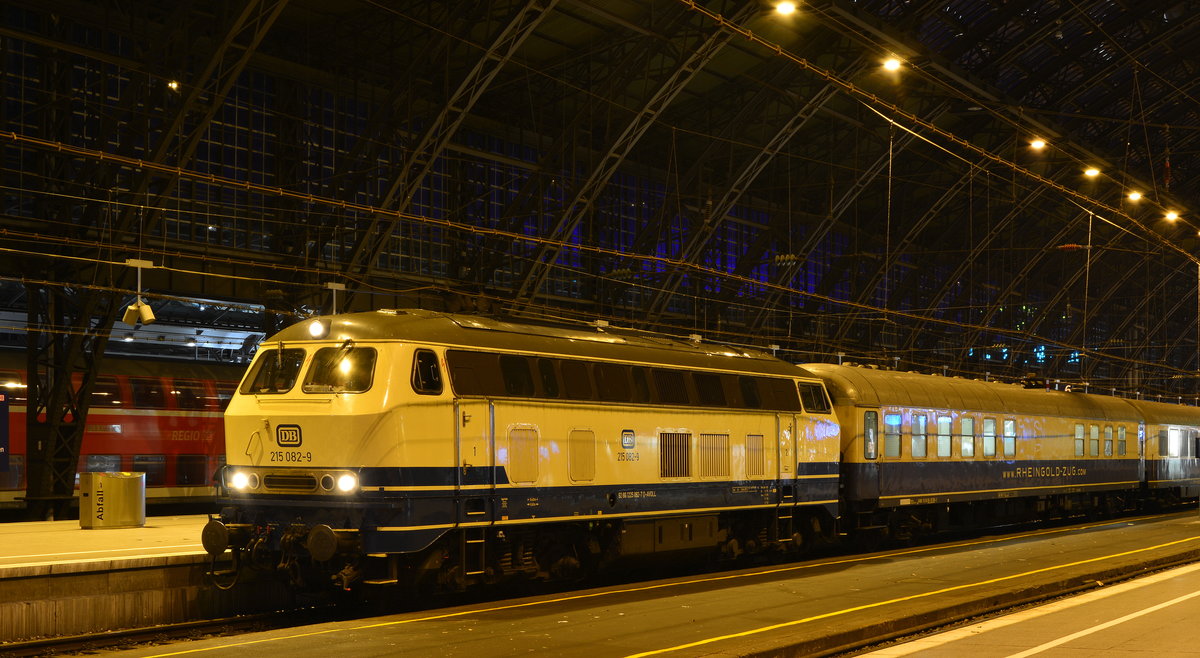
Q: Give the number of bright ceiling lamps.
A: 6